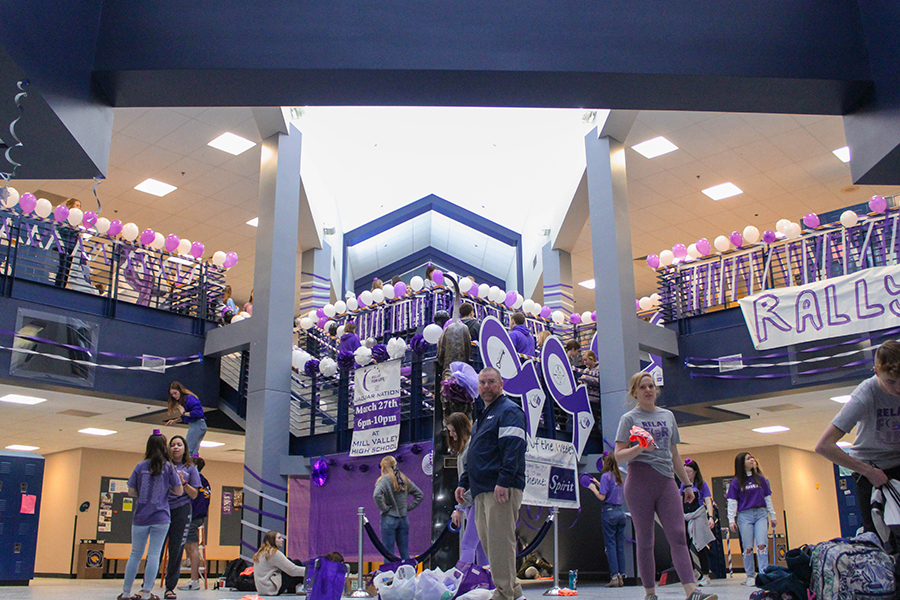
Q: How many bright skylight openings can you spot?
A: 1